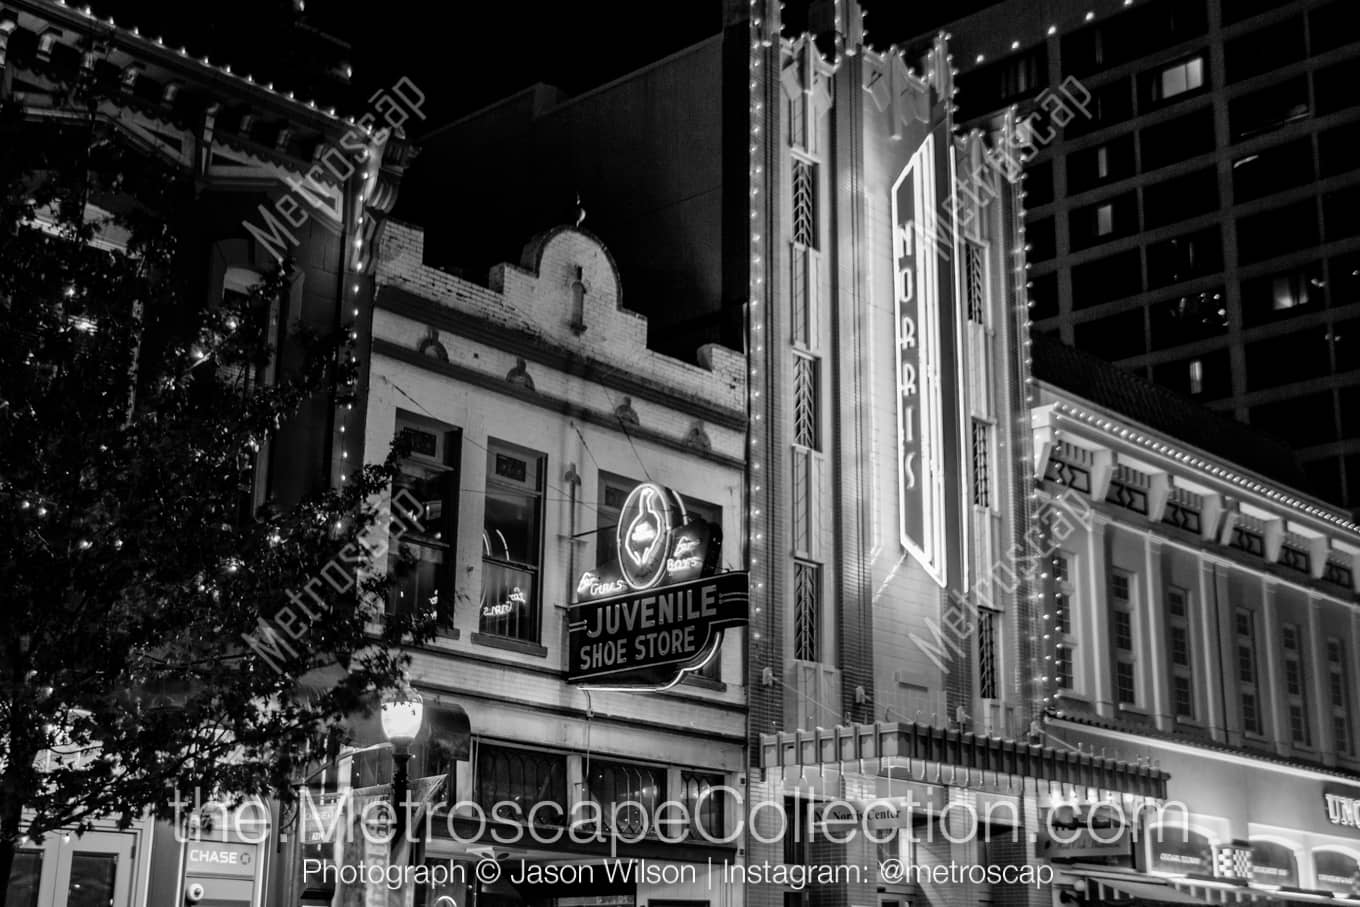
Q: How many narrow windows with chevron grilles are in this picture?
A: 6